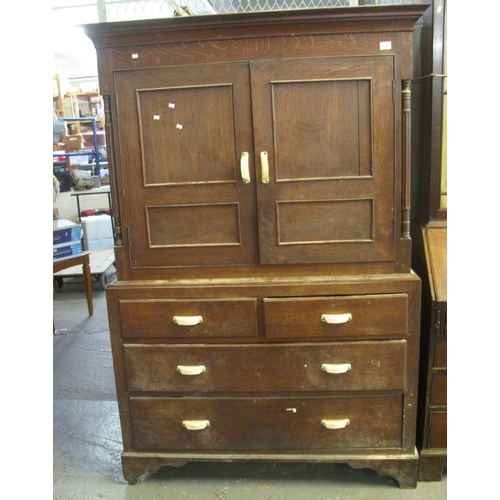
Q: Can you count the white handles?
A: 8